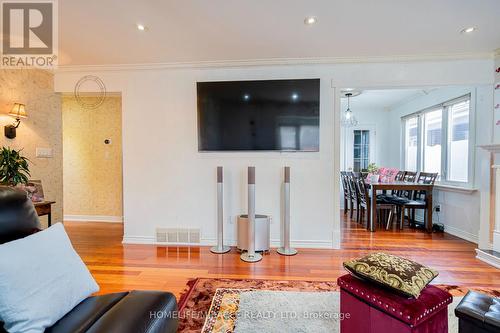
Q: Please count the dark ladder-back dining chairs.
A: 6